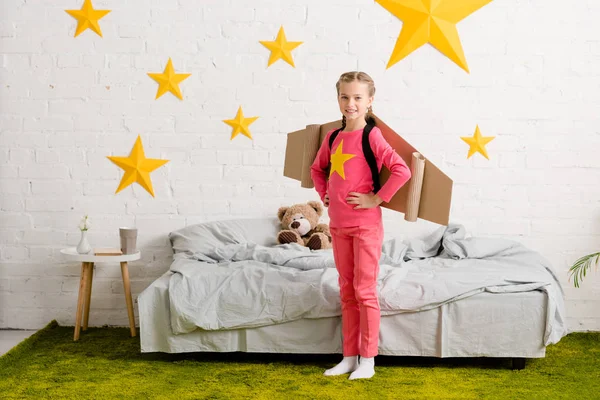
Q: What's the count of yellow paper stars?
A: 7